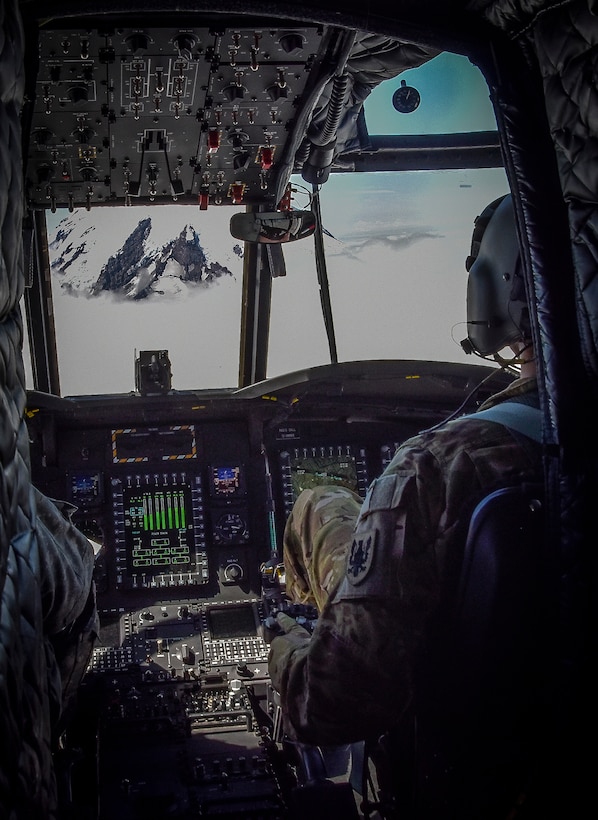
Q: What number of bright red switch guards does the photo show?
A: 4